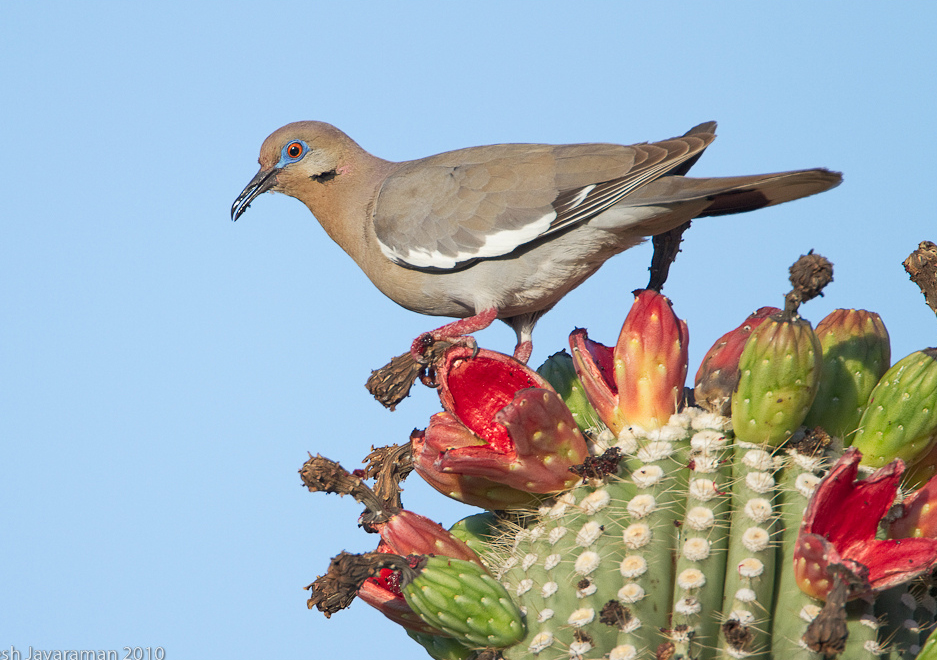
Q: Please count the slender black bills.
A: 1